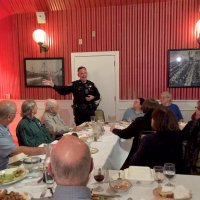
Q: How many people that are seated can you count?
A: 9